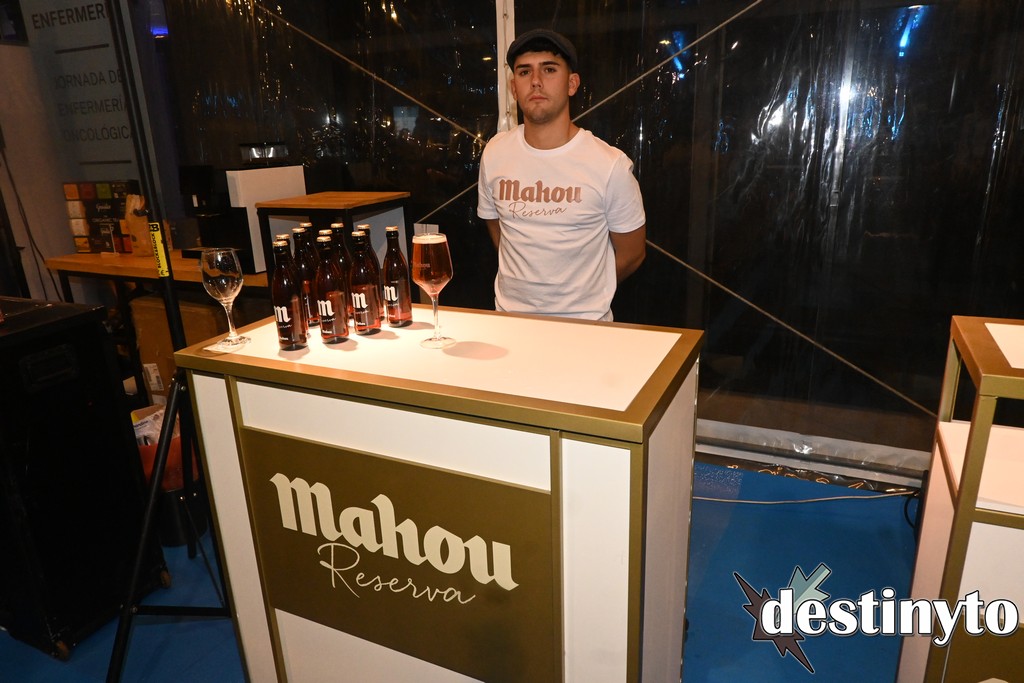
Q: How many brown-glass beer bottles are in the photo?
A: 10